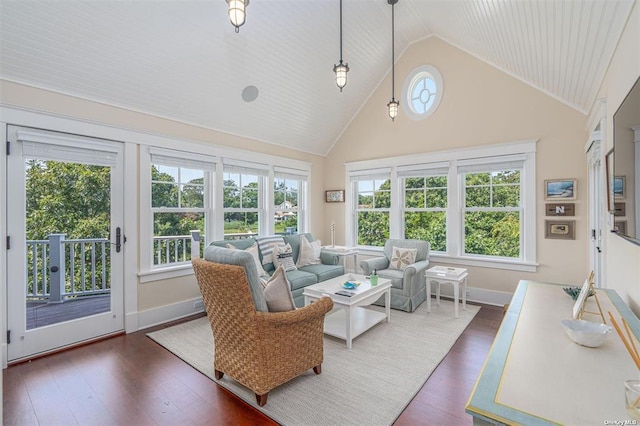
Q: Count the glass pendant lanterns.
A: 3